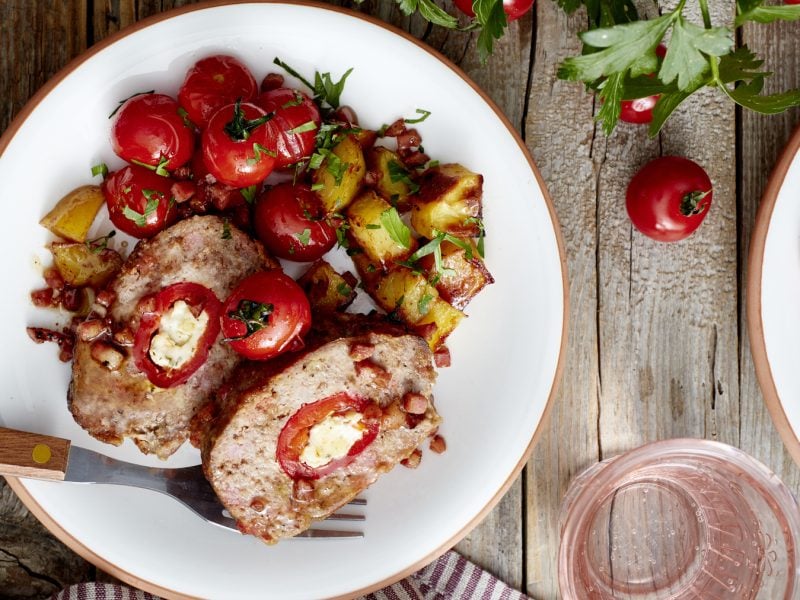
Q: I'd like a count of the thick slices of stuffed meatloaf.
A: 2